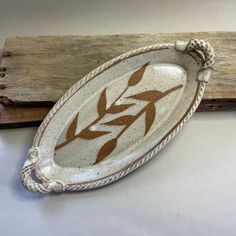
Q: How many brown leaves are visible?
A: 9